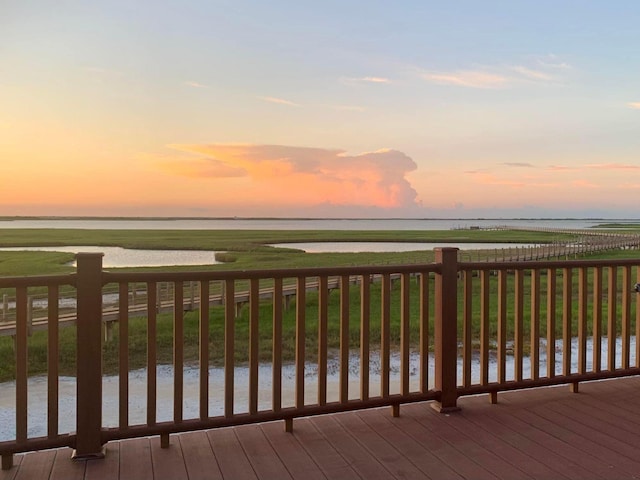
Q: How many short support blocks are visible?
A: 6